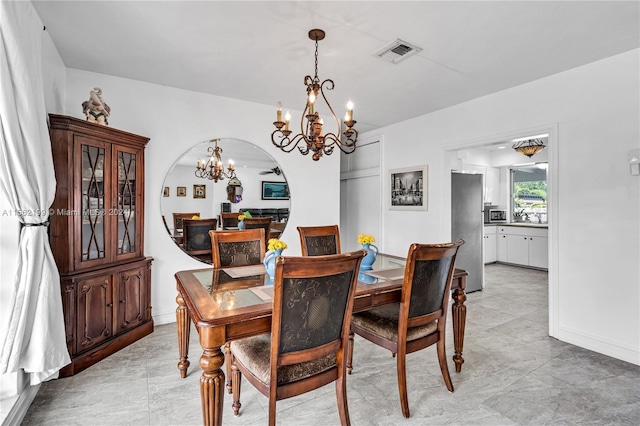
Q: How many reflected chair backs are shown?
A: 4